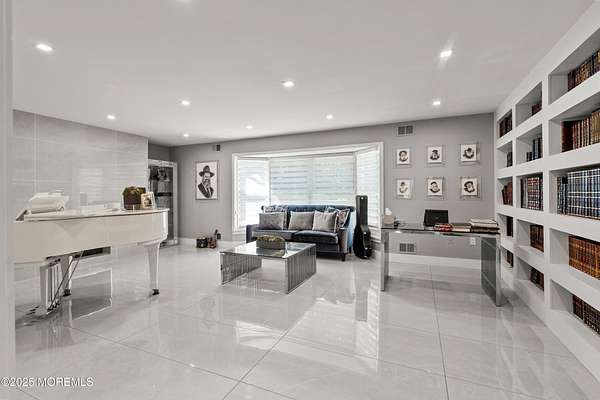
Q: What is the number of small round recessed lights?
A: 9